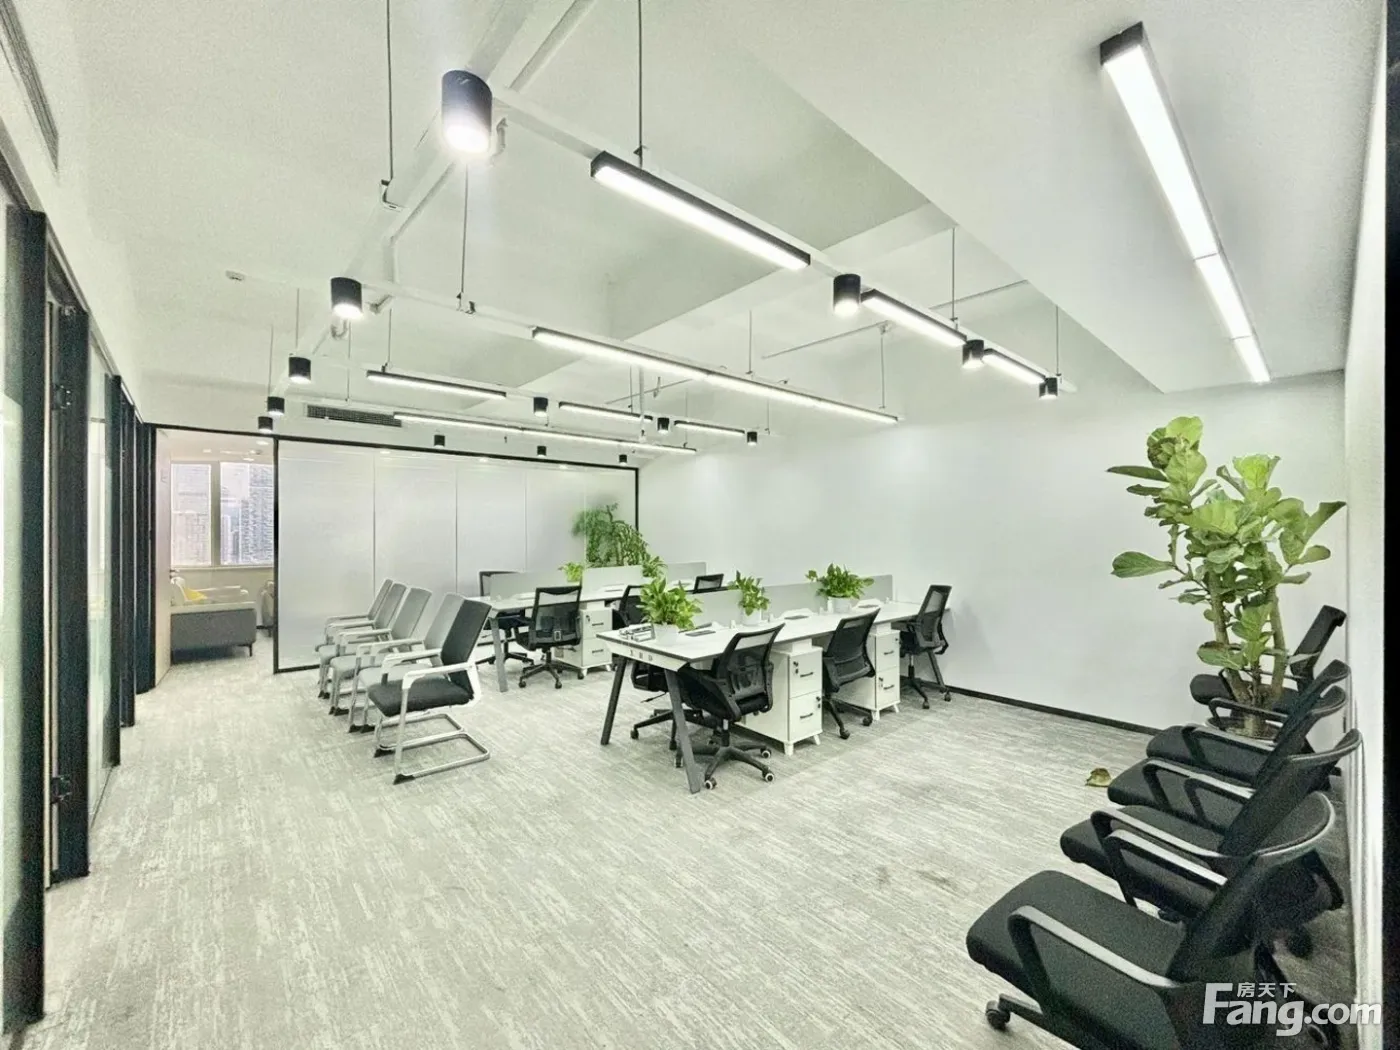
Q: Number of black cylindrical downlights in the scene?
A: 14